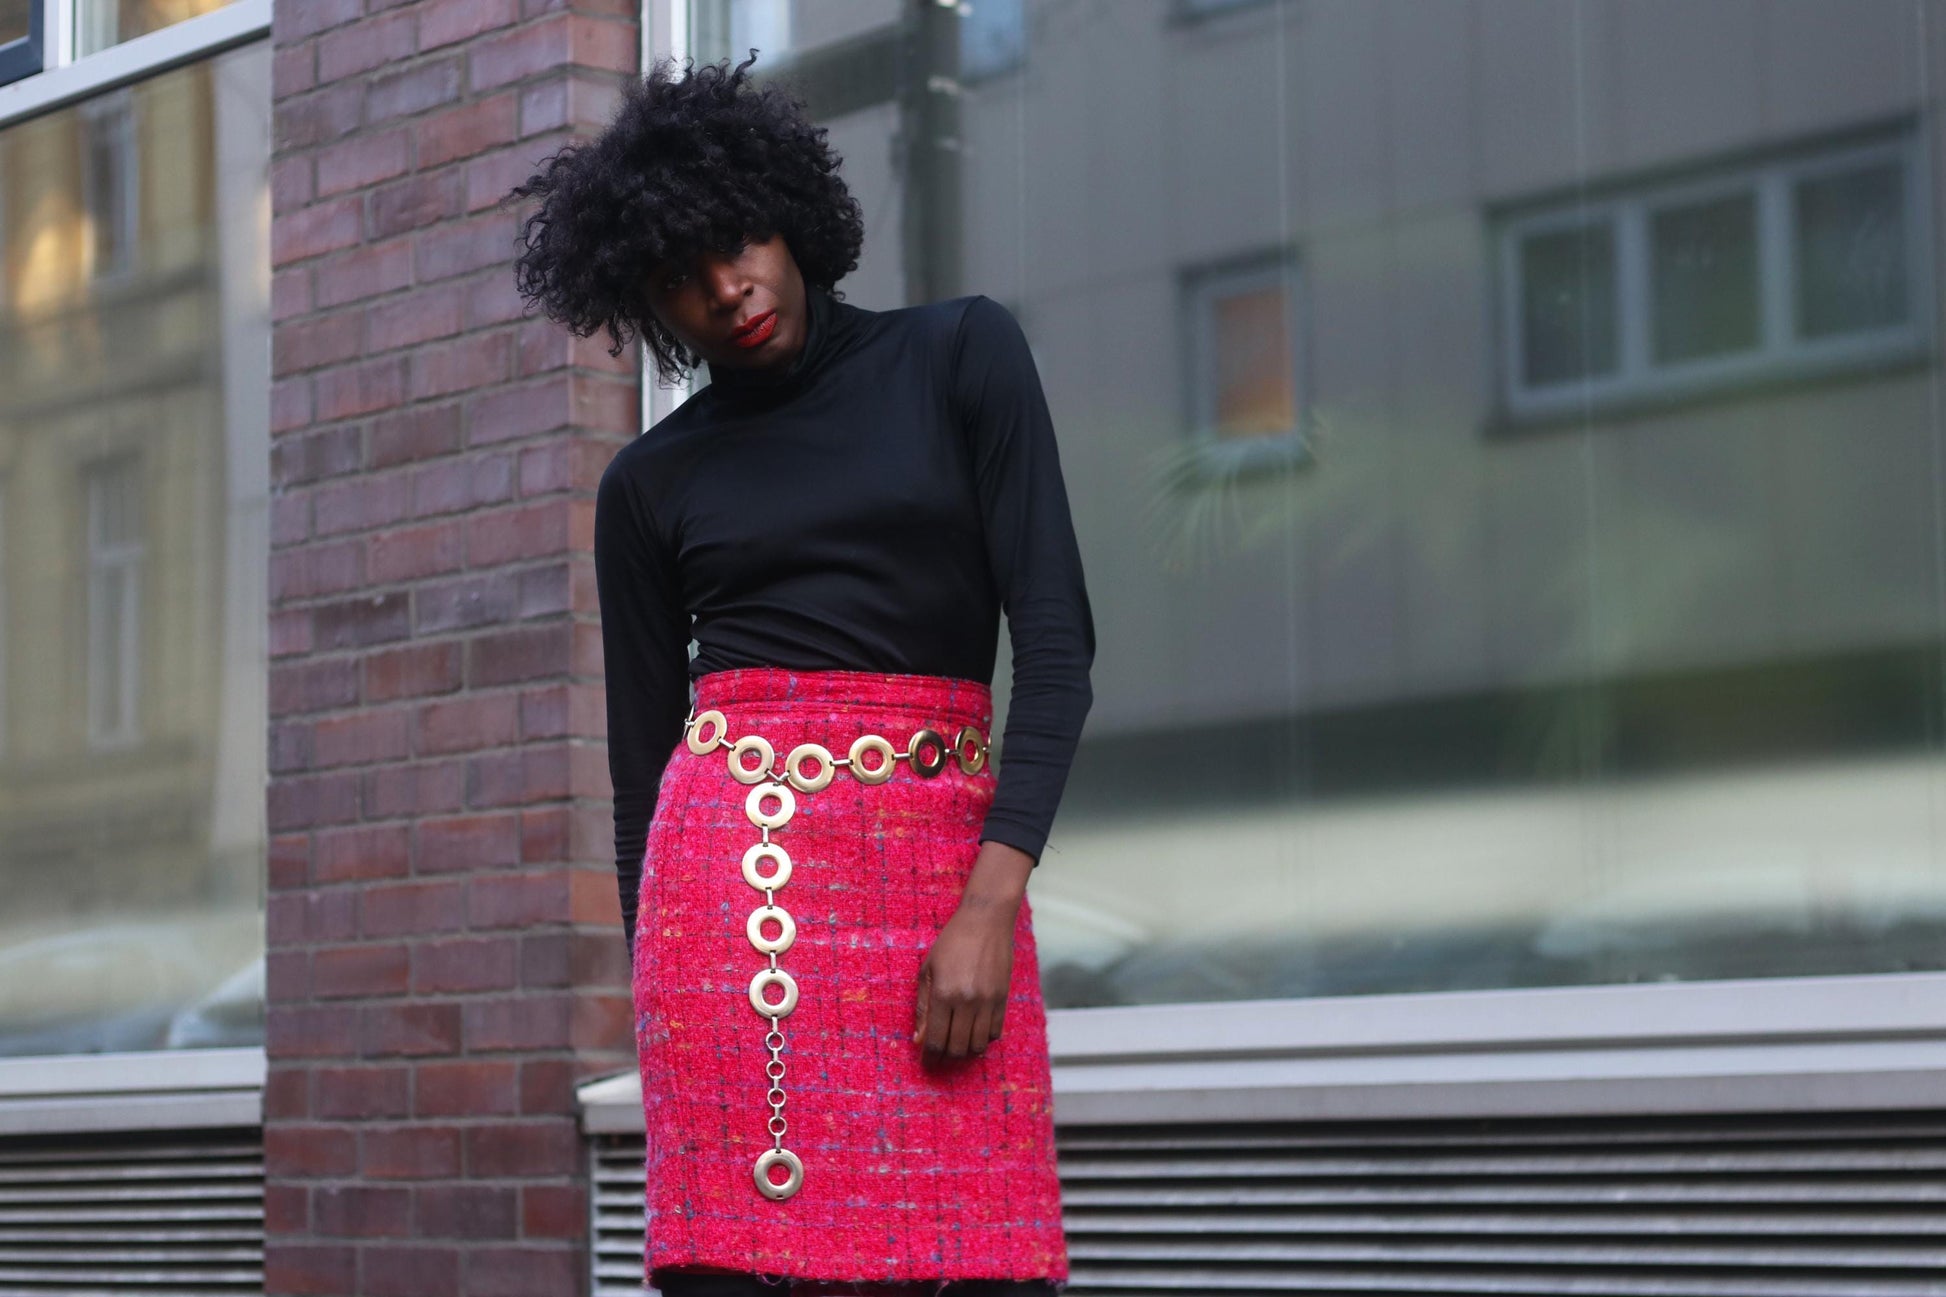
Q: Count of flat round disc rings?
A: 11